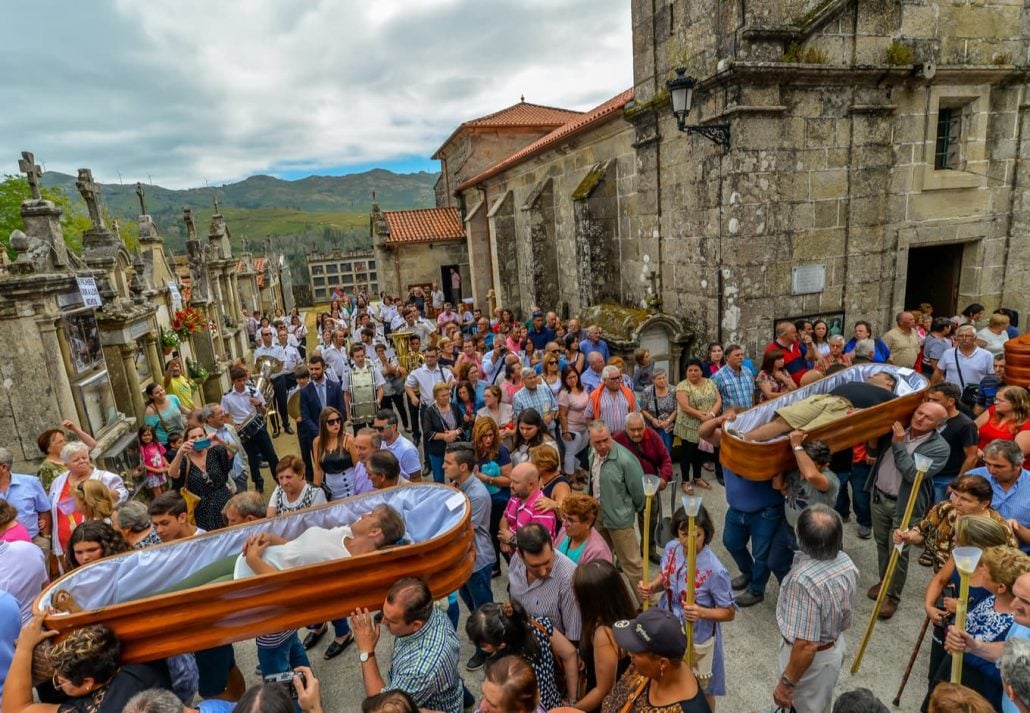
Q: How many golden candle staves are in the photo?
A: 4